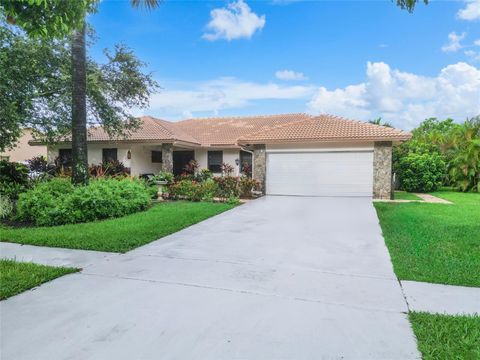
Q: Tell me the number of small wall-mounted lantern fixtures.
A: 2